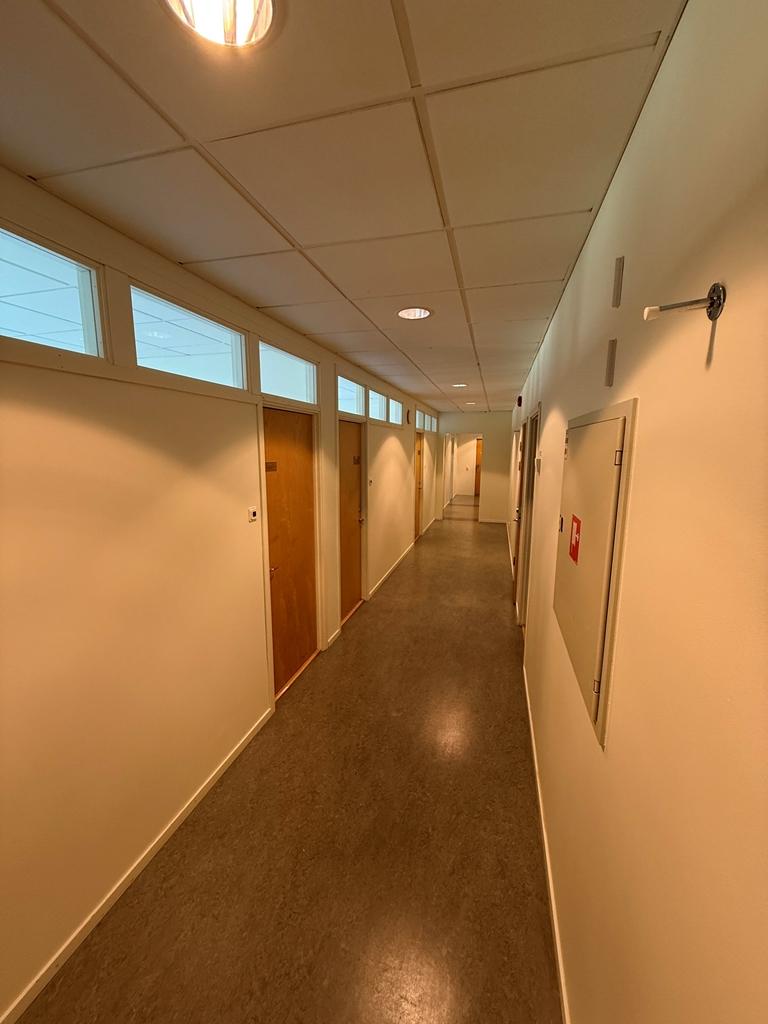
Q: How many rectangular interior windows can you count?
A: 9